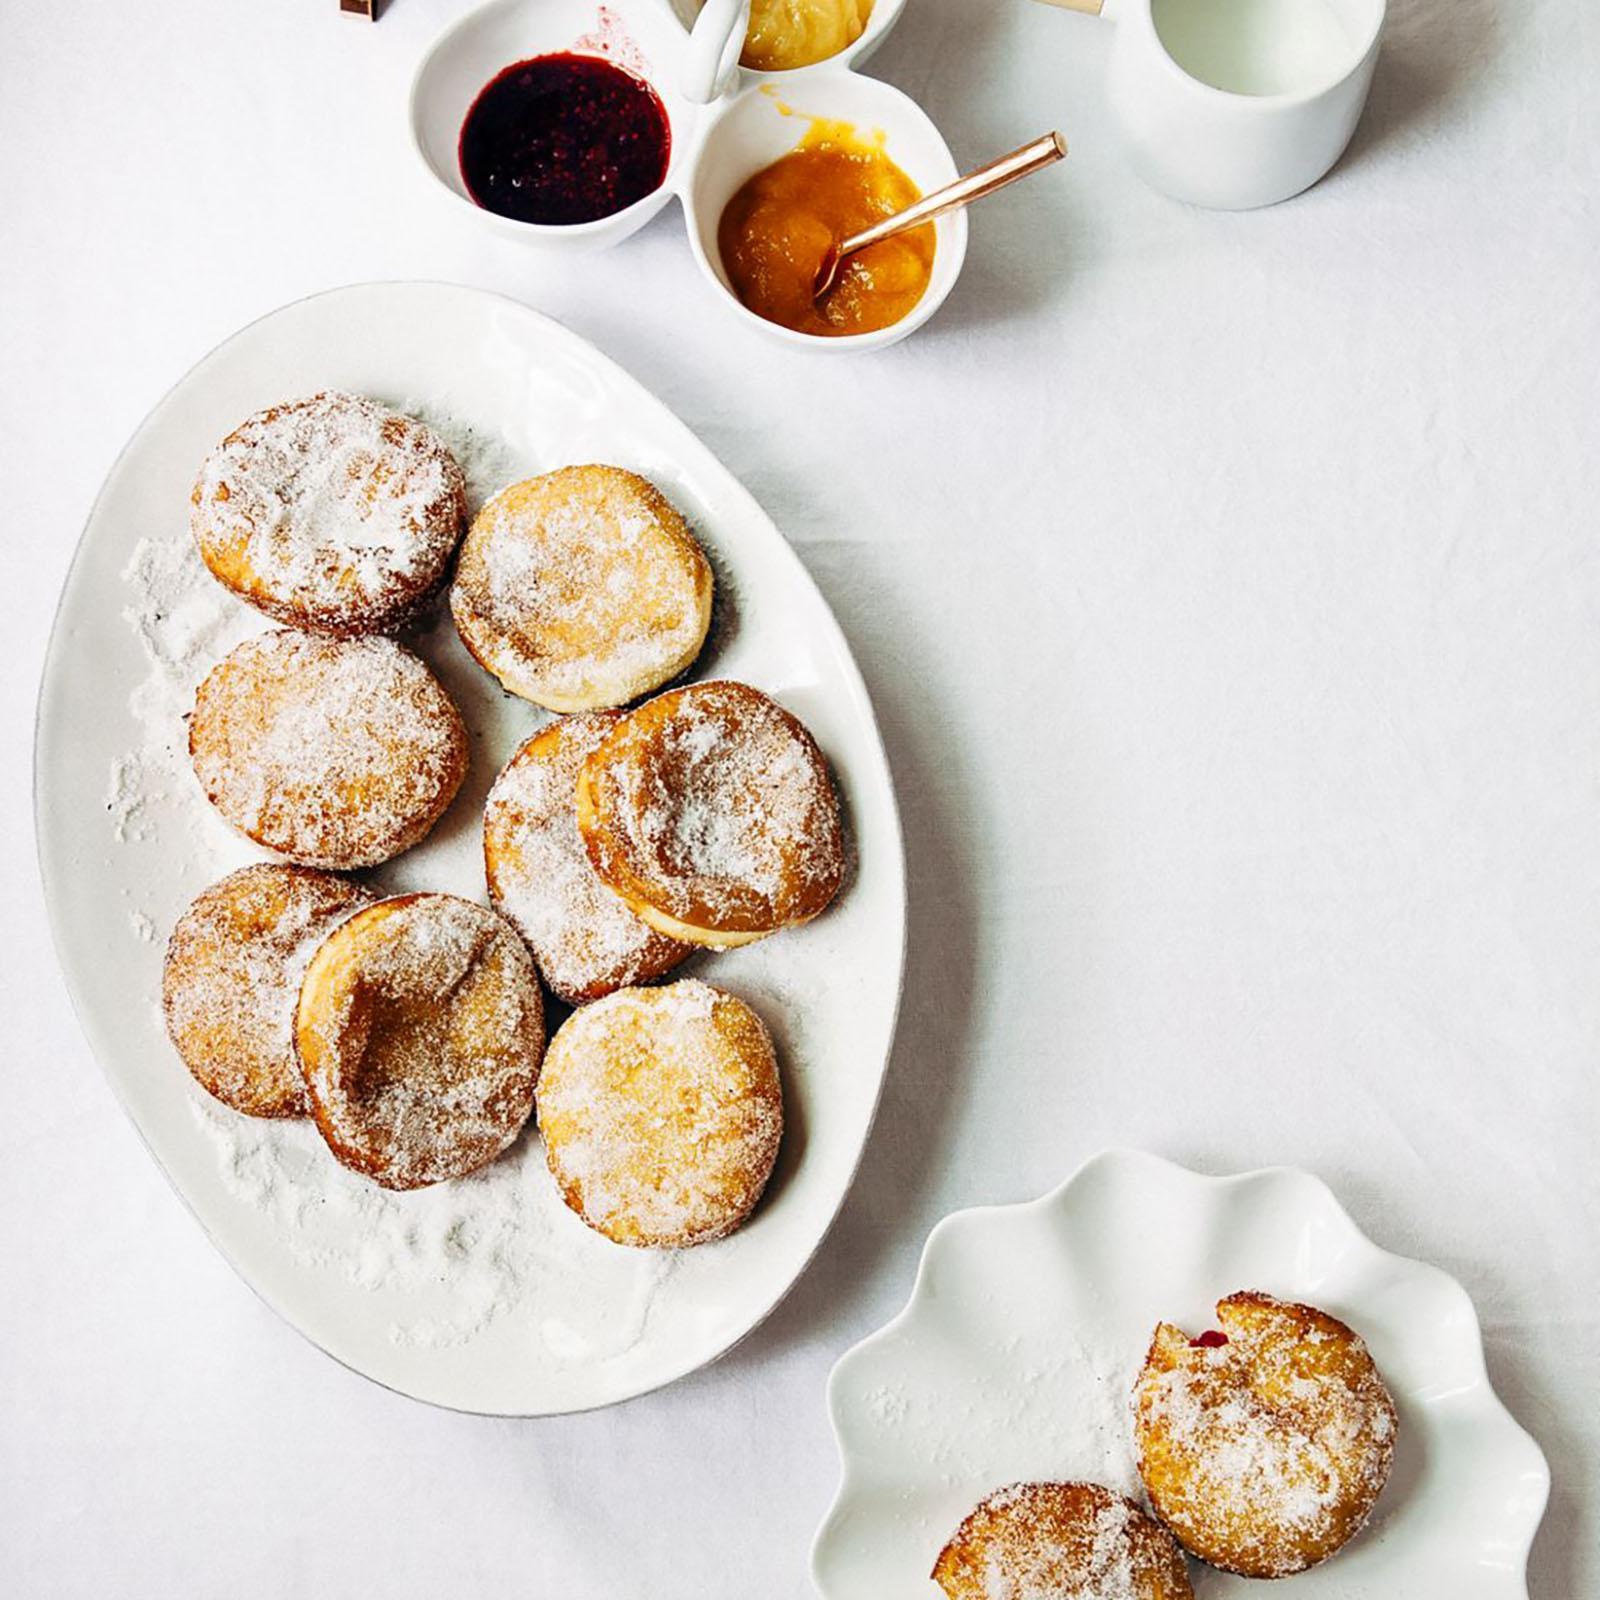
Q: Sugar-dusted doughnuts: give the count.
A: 10